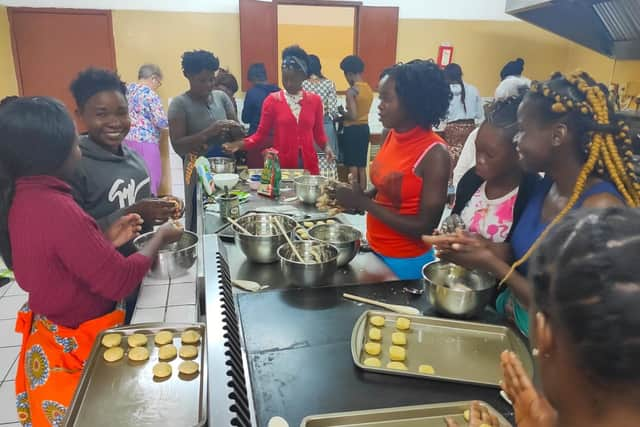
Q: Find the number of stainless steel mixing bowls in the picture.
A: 7